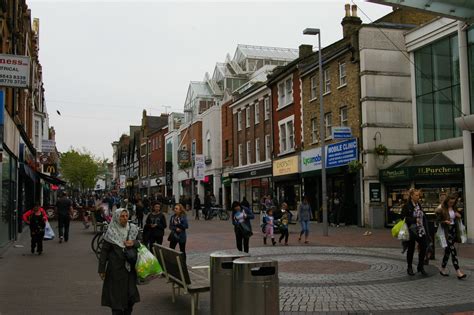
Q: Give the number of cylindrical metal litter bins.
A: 2